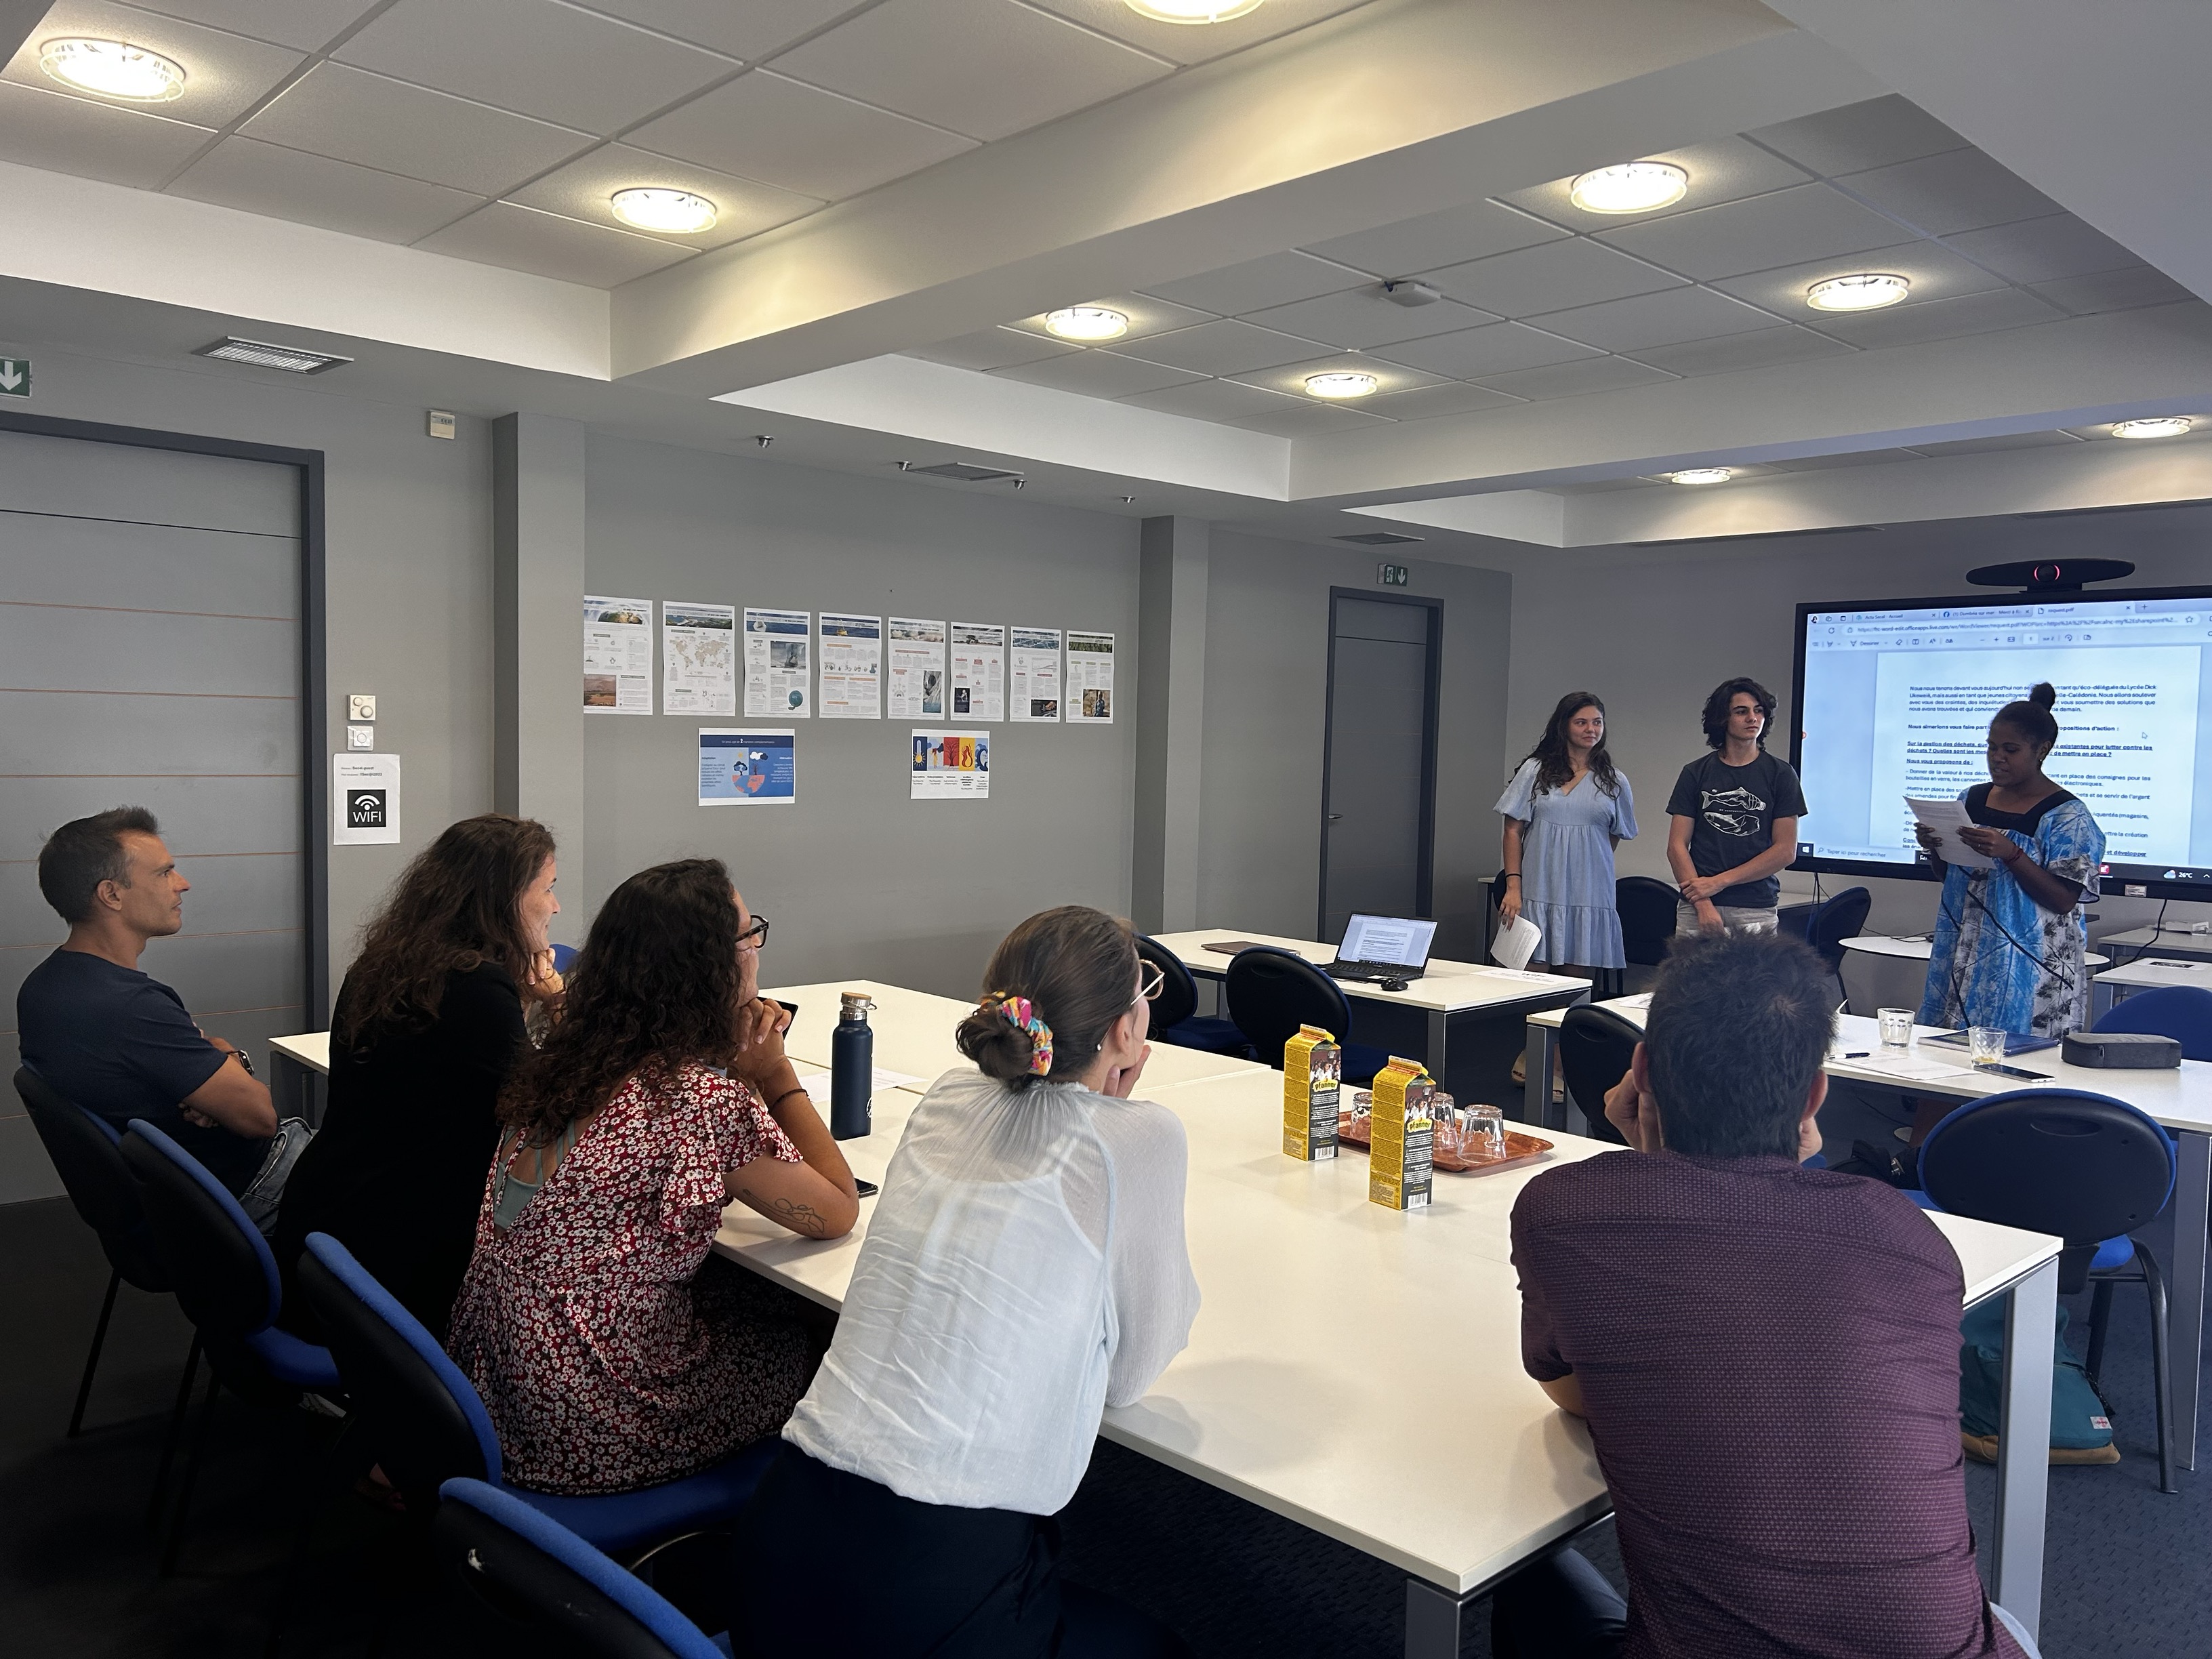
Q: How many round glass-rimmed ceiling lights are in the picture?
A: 9